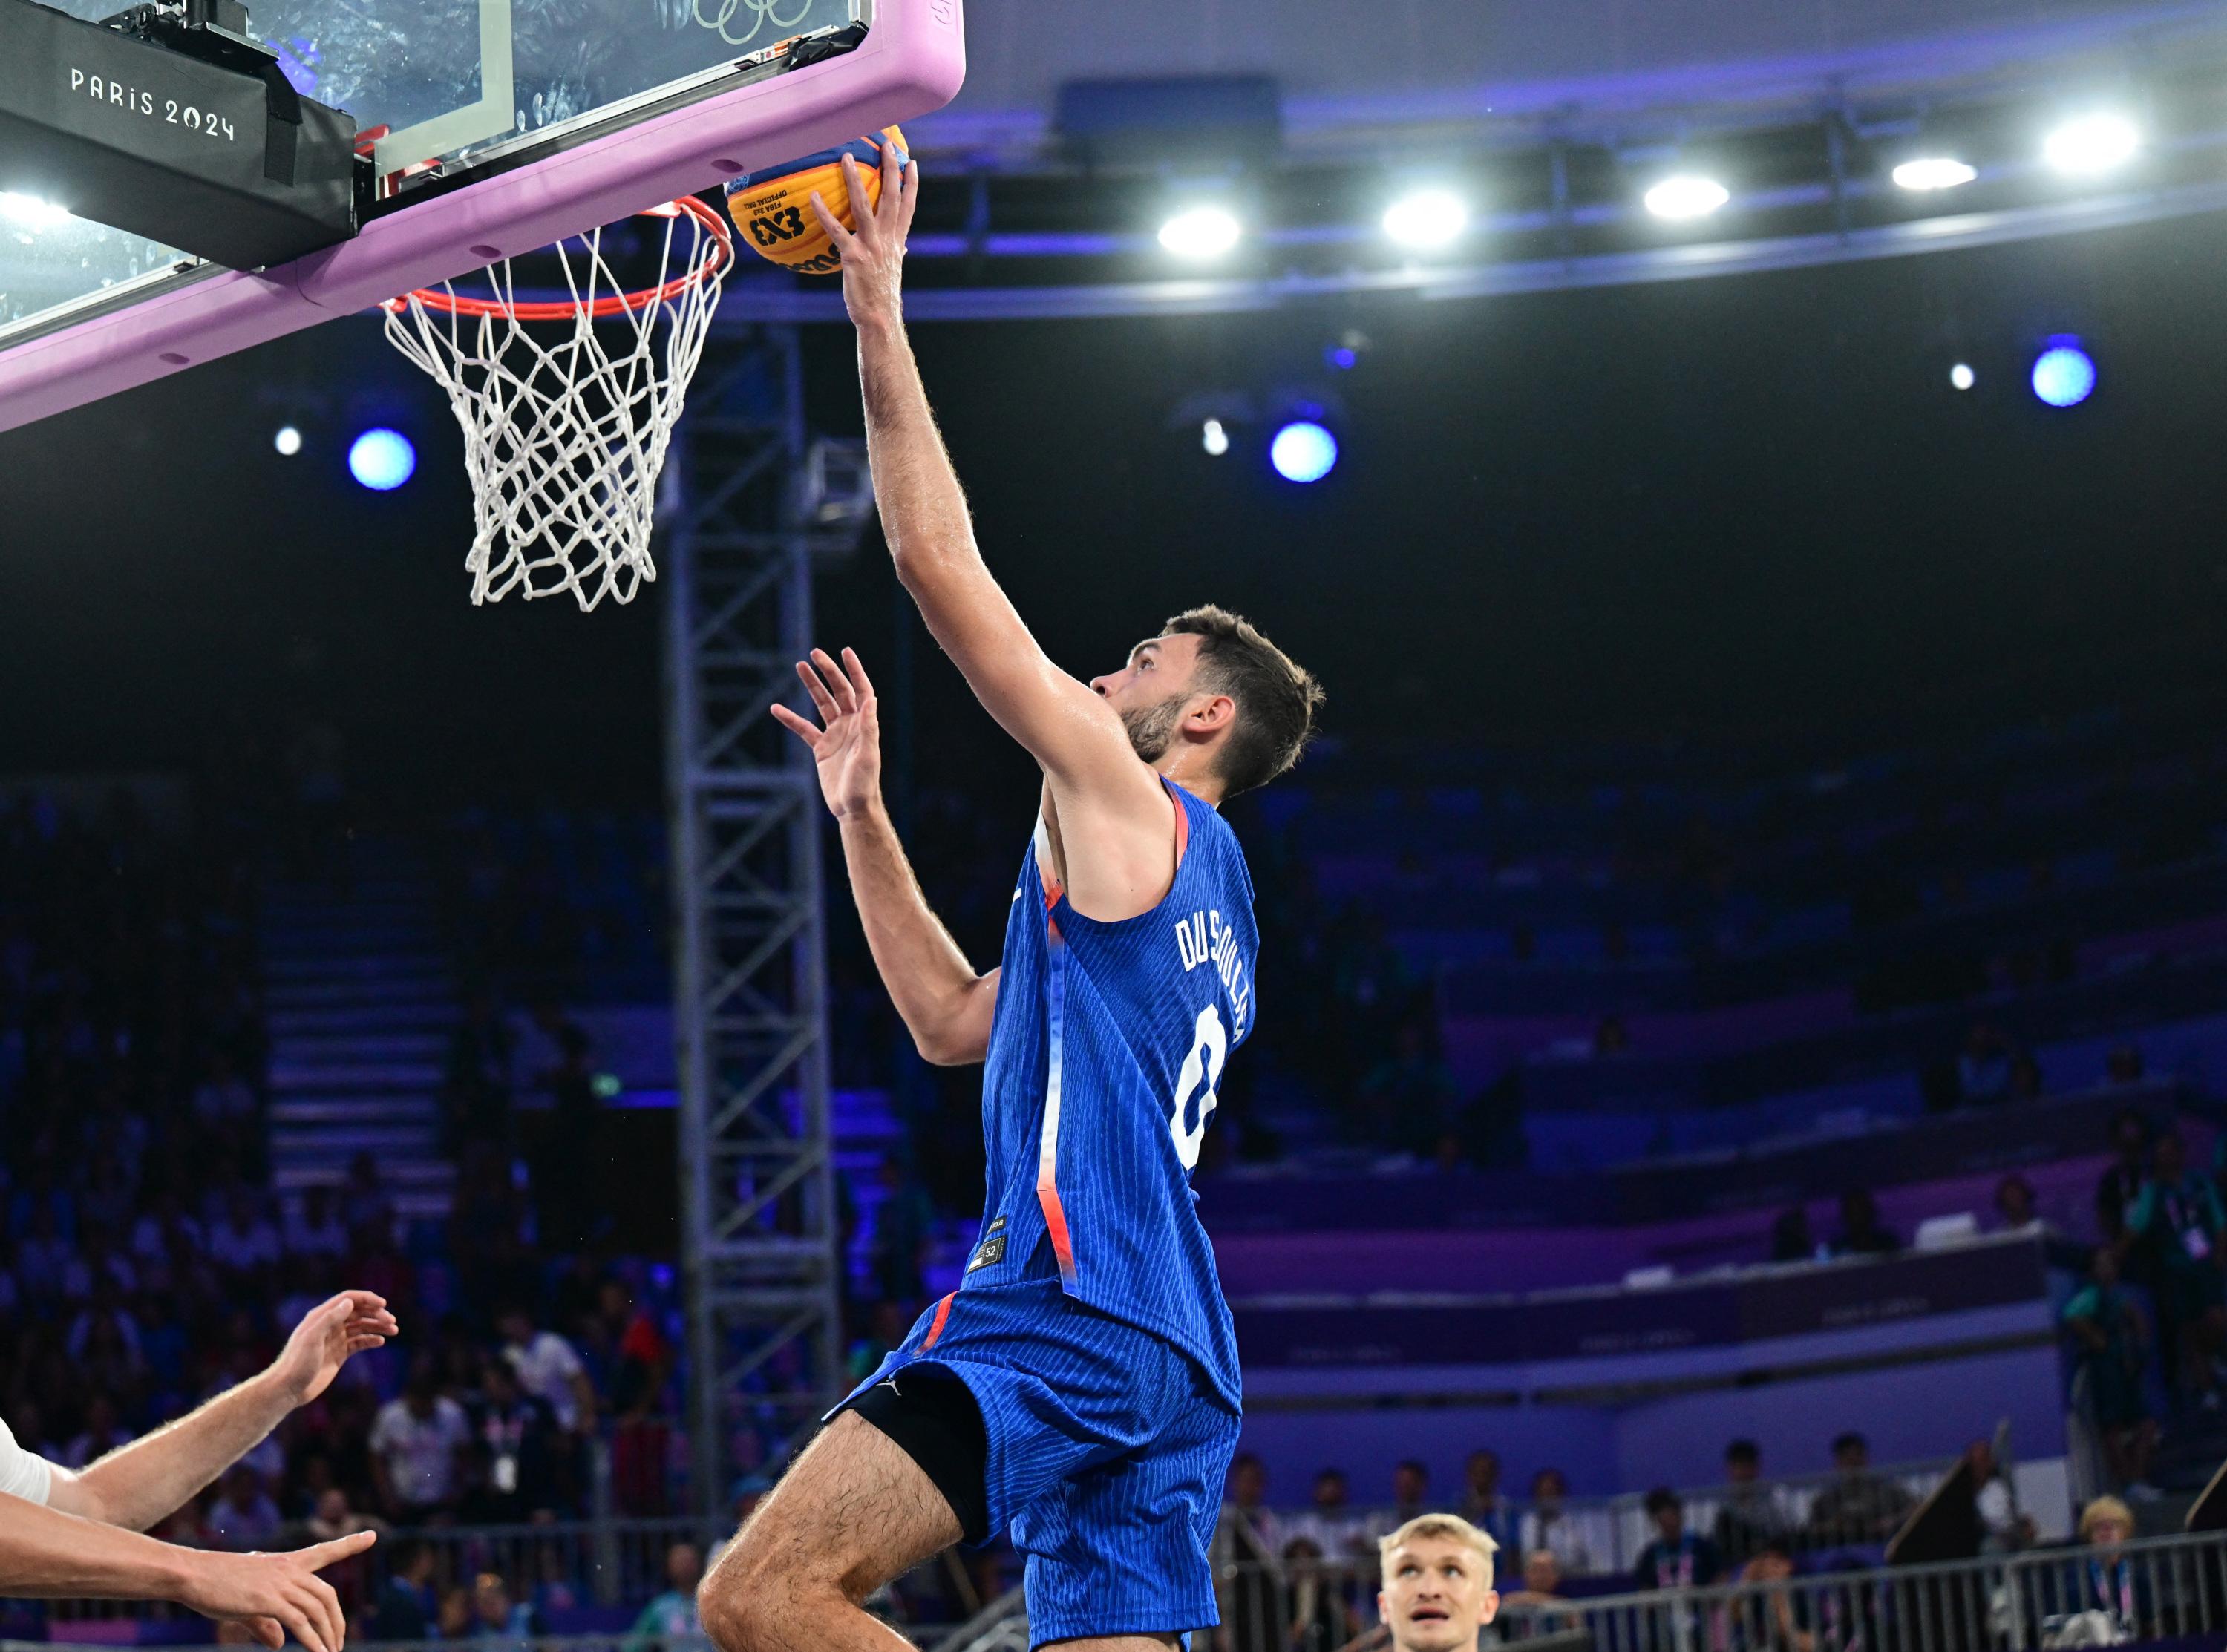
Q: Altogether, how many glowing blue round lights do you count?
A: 3